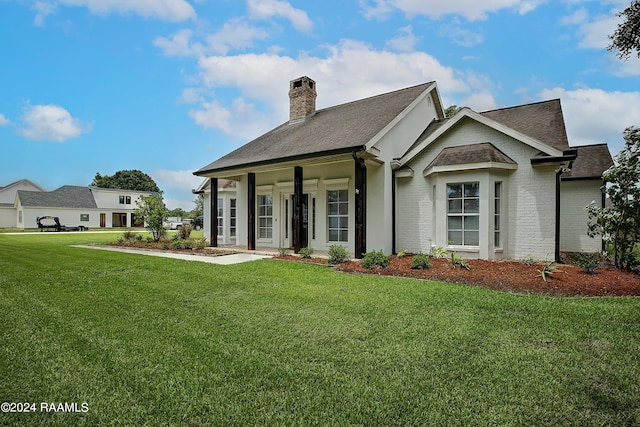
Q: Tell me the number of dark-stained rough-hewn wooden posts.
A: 4